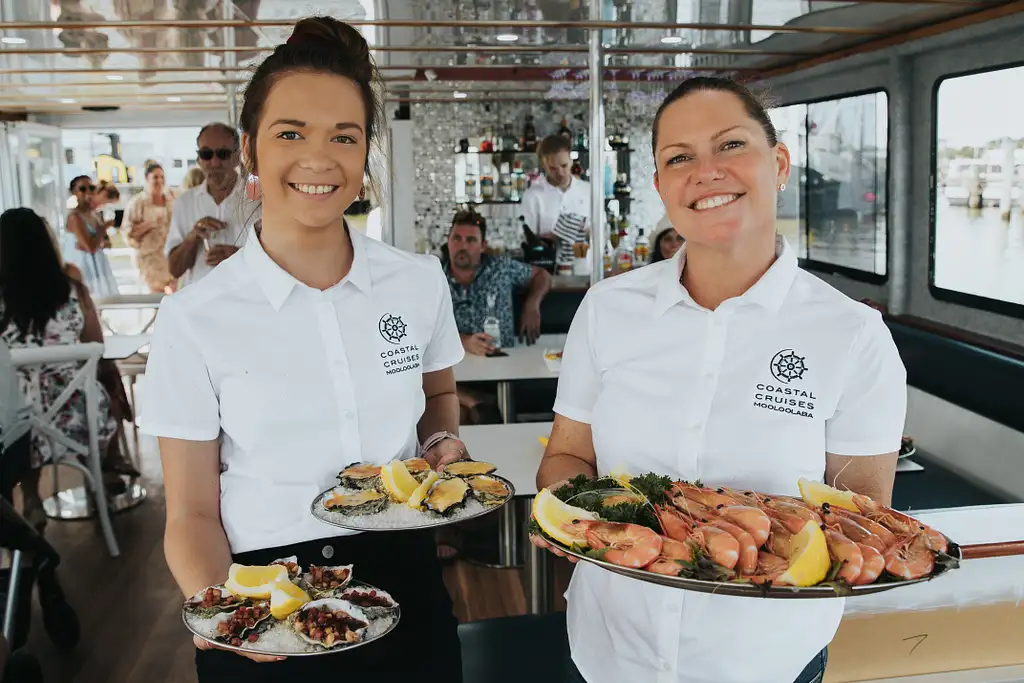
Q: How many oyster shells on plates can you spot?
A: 12